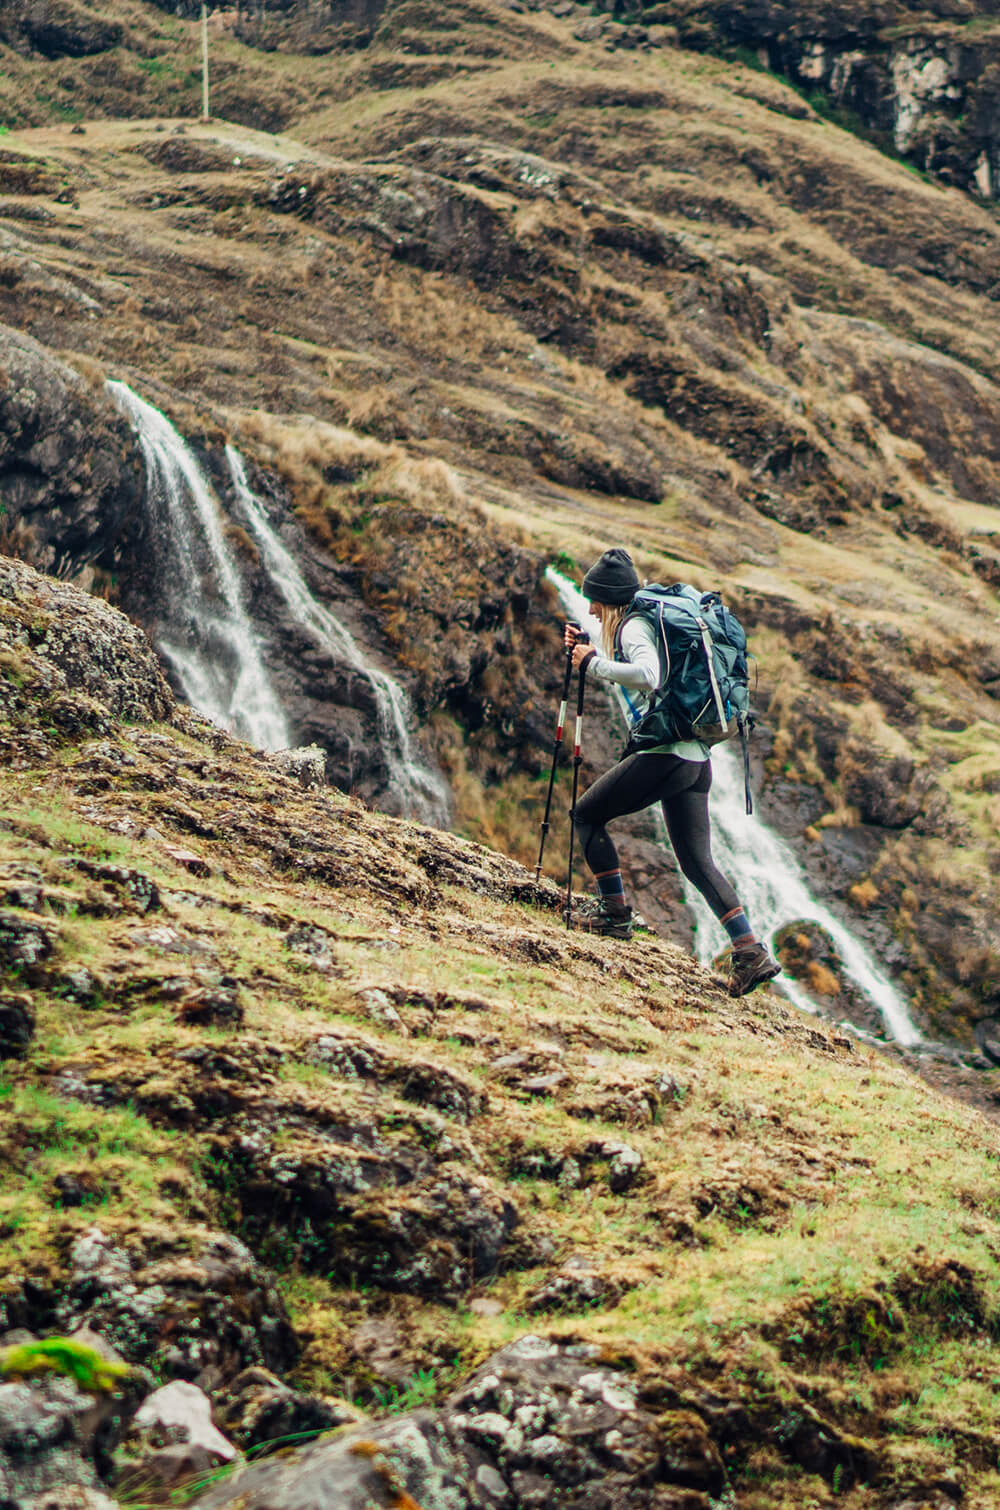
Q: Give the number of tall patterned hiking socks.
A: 2